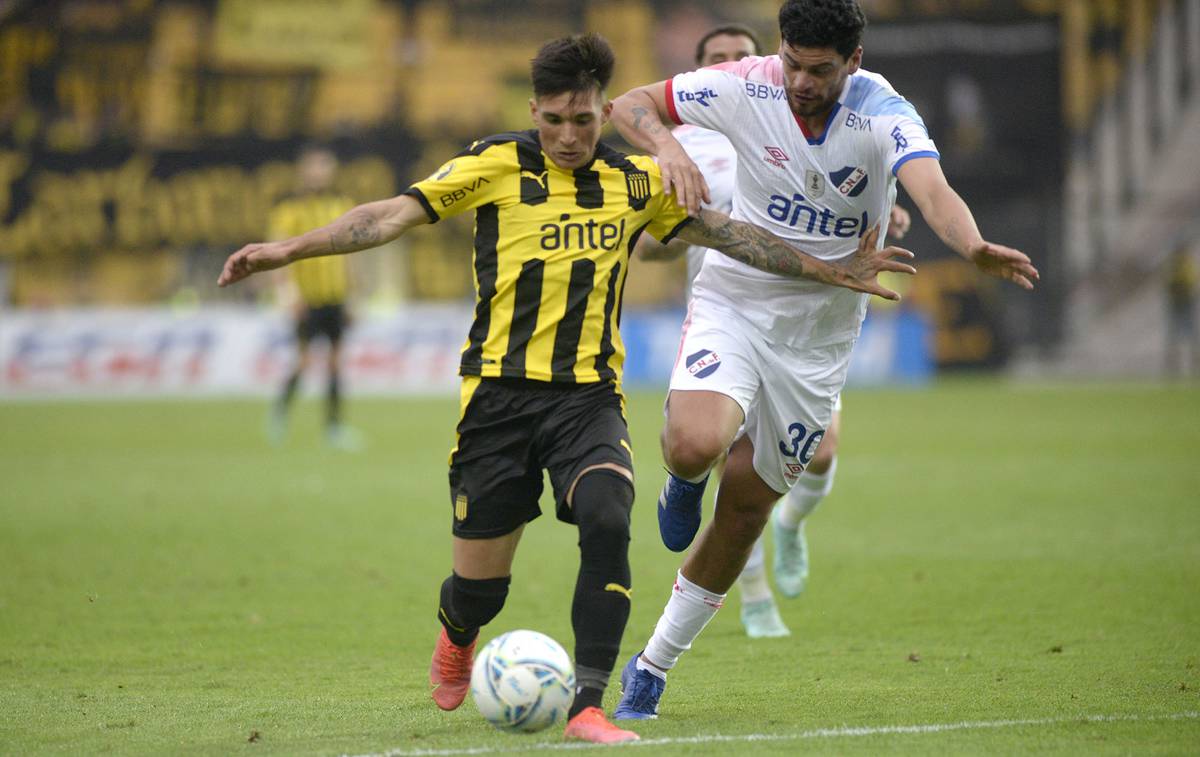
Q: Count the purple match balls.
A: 0